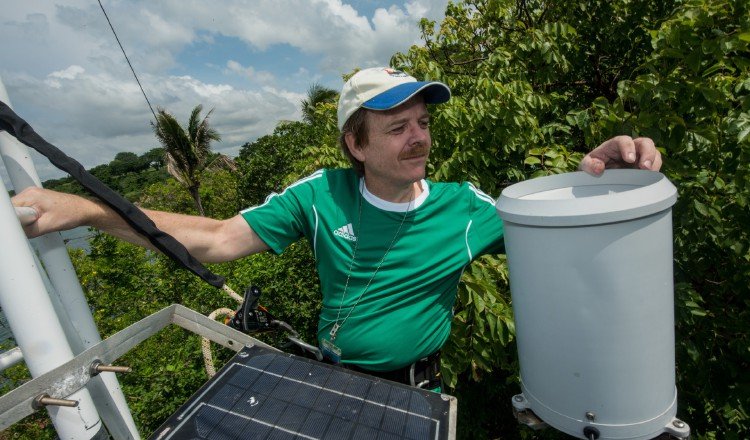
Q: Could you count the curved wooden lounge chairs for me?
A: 0